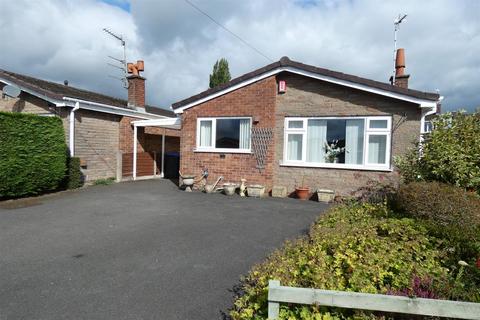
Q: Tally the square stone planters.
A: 3